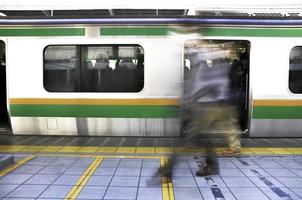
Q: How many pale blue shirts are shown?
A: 1